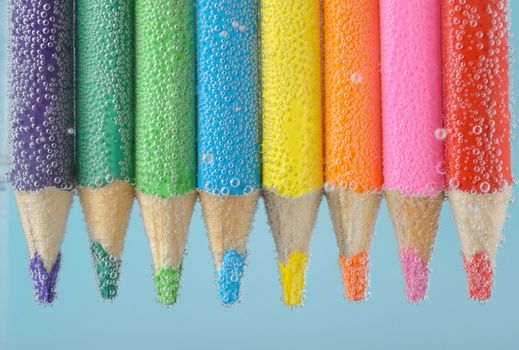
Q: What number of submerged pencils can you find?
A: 8